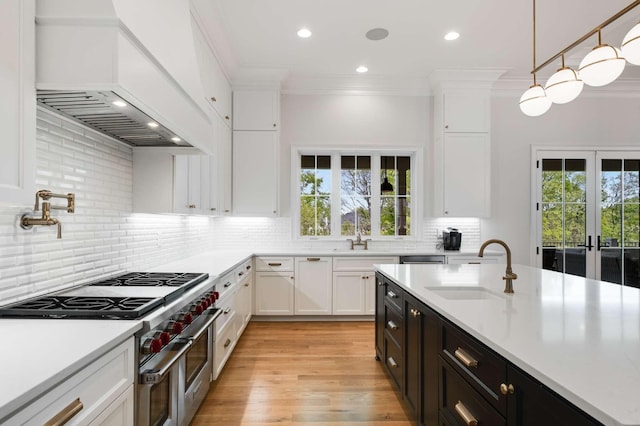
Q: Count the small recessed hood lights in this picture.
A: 3